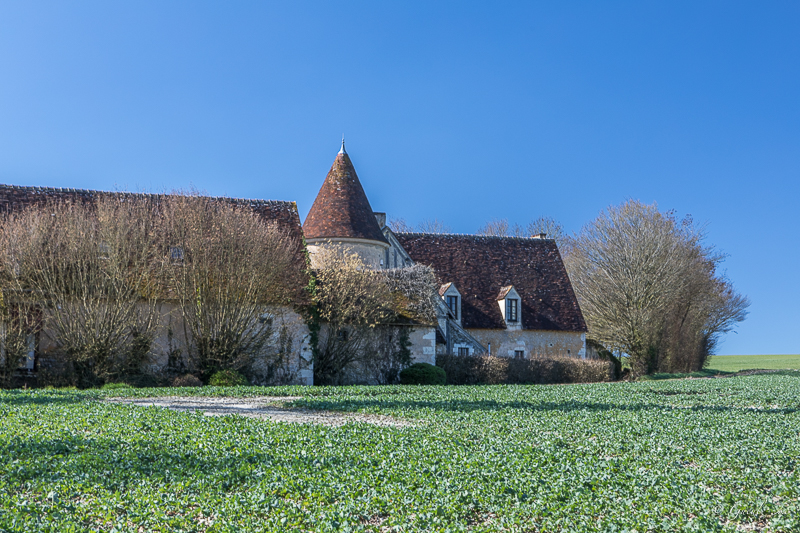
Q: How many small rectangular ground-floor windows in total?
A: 2